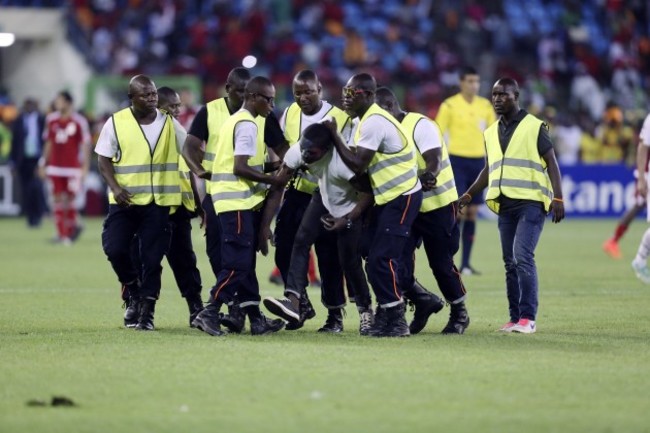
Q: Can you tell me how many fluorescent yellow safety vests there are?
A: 8